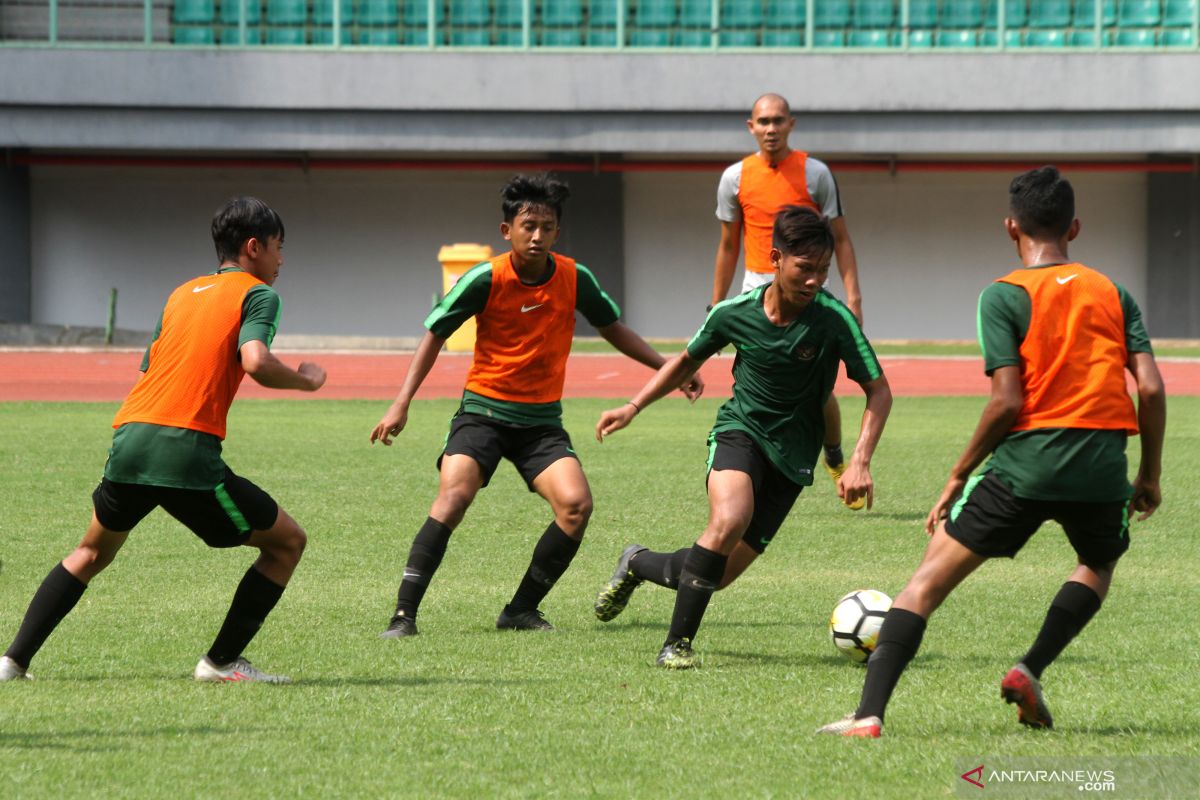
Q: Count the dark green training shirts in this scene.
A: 4